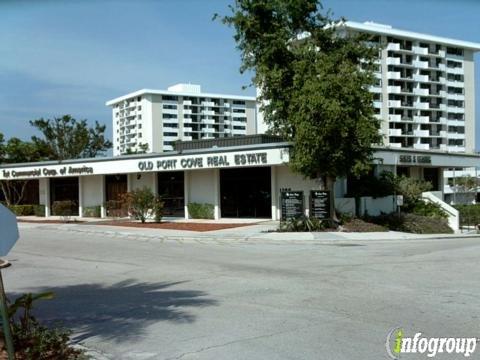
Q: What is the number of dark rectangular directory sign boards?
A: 2